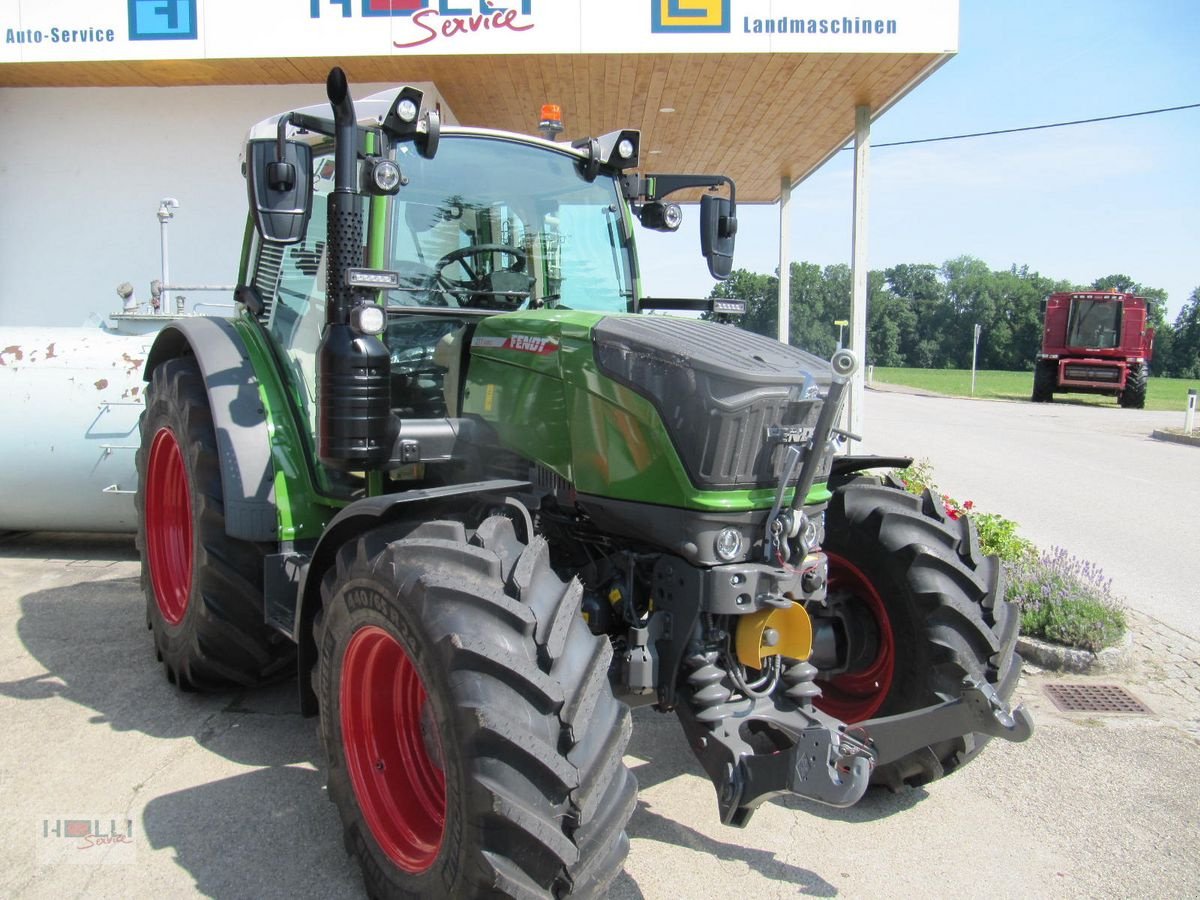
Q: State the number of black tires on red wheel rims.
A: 3